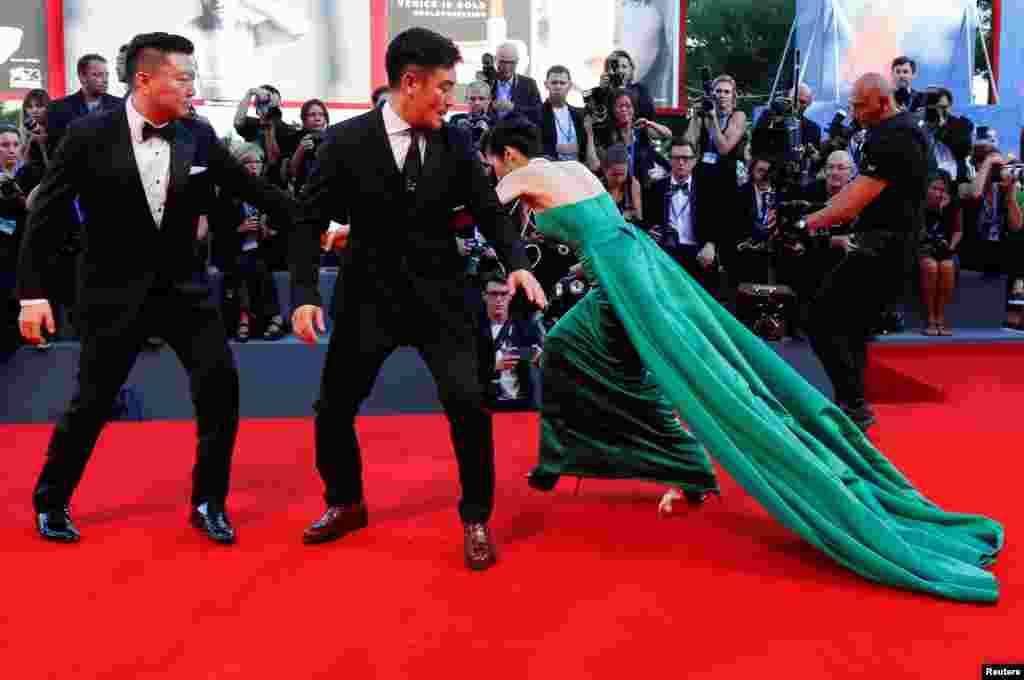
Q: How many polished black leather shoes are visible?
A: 2